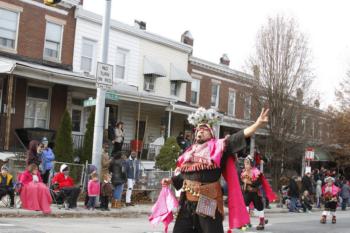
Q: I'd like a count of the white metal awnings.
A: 2